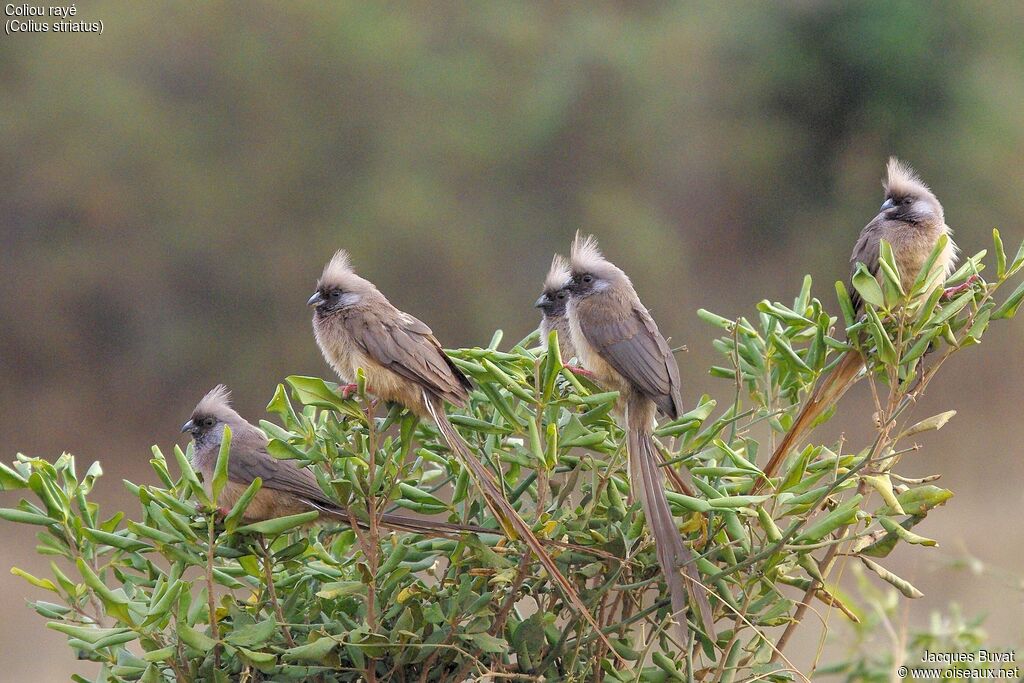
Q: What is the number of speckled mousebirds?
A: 5